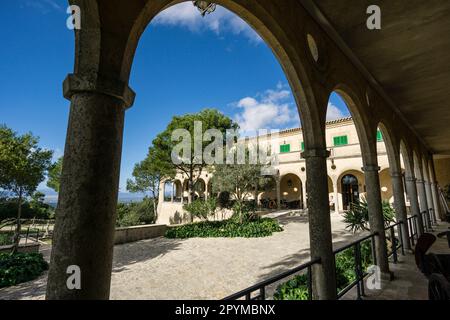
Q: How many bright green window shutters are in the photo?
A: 4